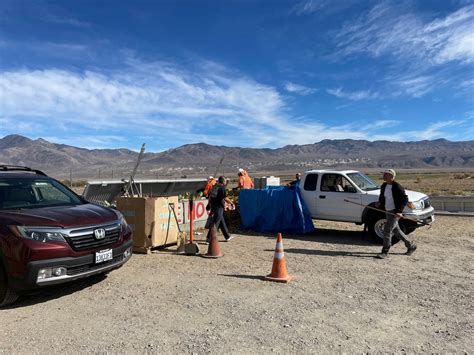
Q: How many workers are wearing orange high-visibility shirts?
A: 2